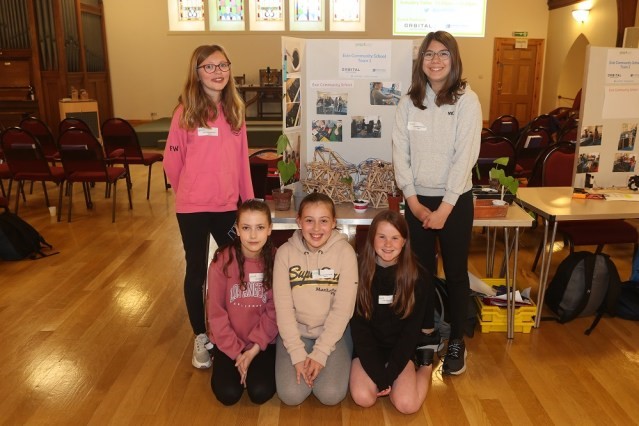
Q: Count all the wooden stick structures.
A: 2